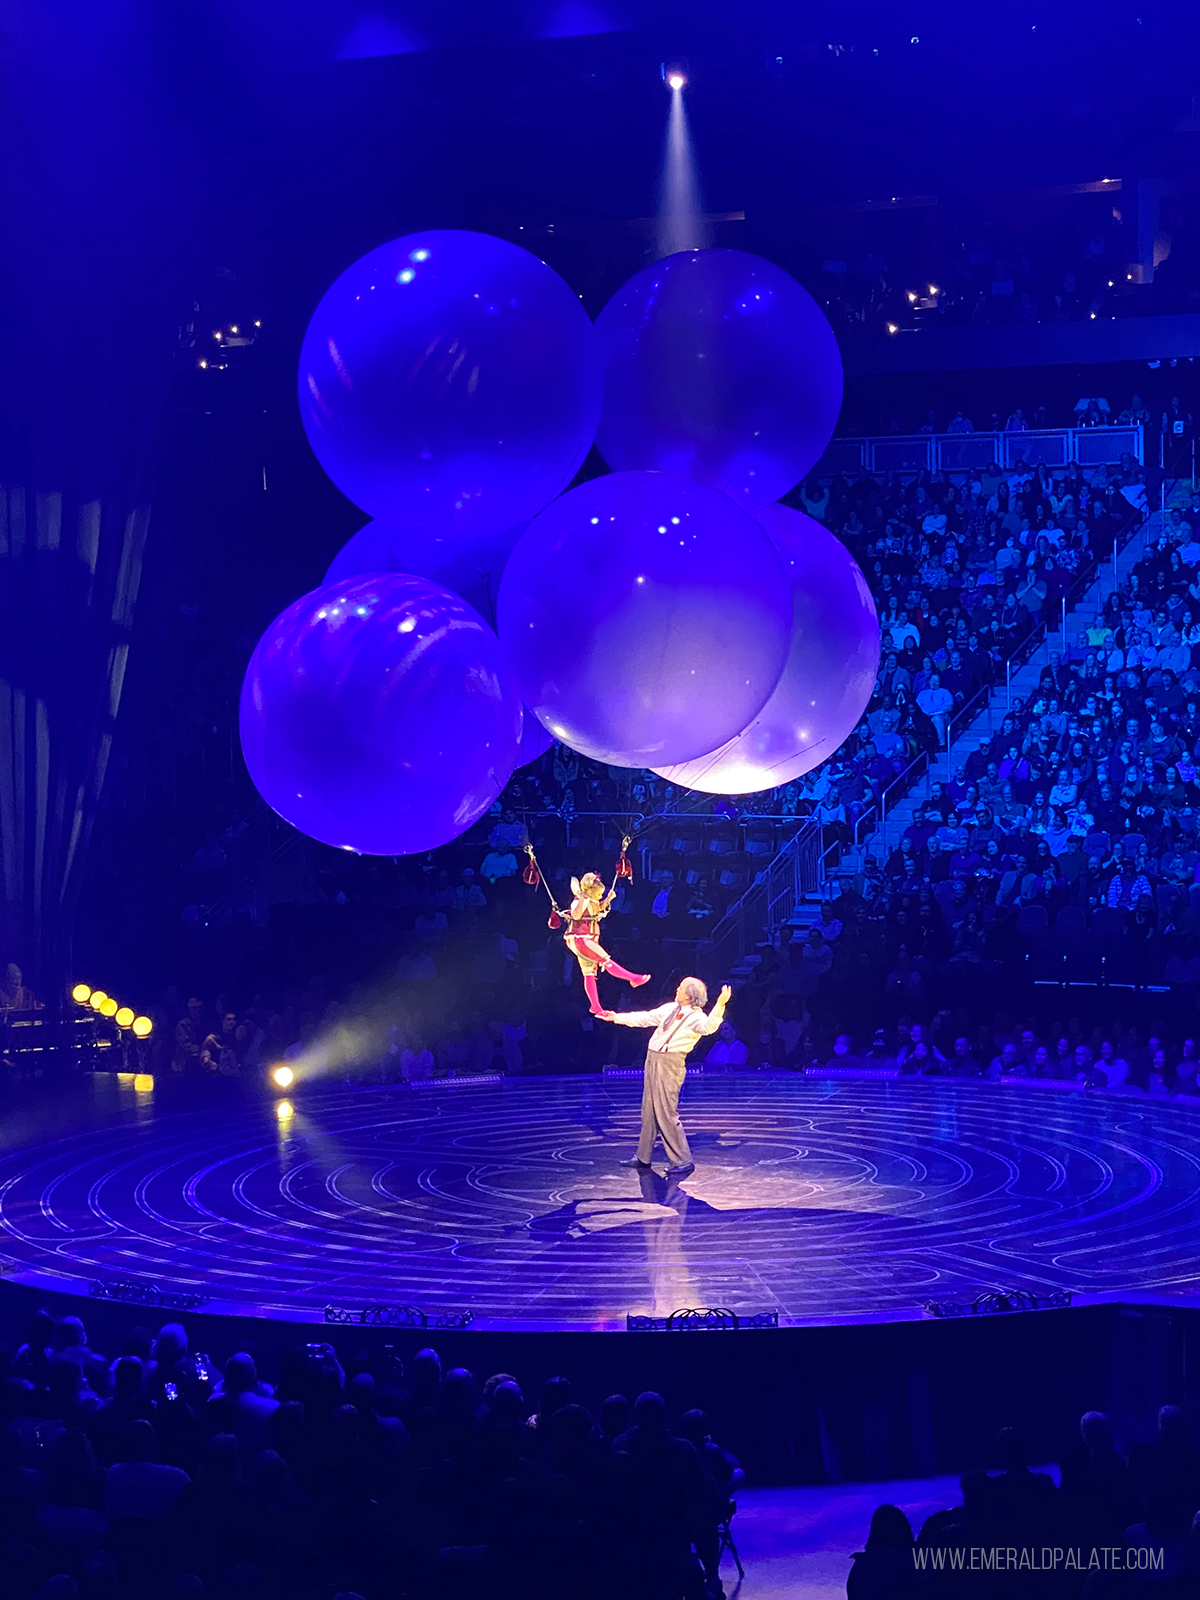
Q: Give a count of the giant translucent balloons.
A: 6